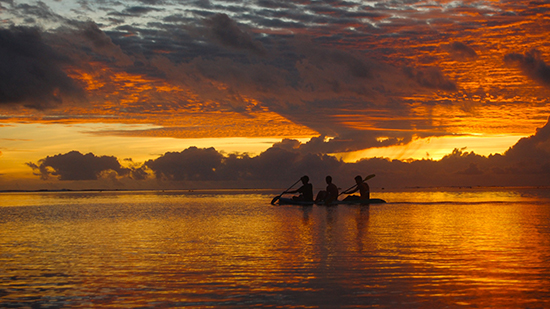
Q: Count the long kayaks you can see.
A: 1